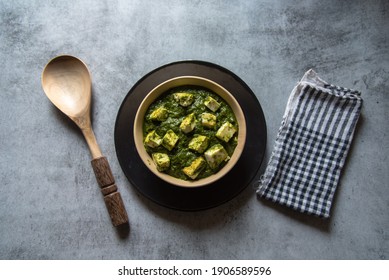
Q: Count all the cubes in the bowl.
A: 12